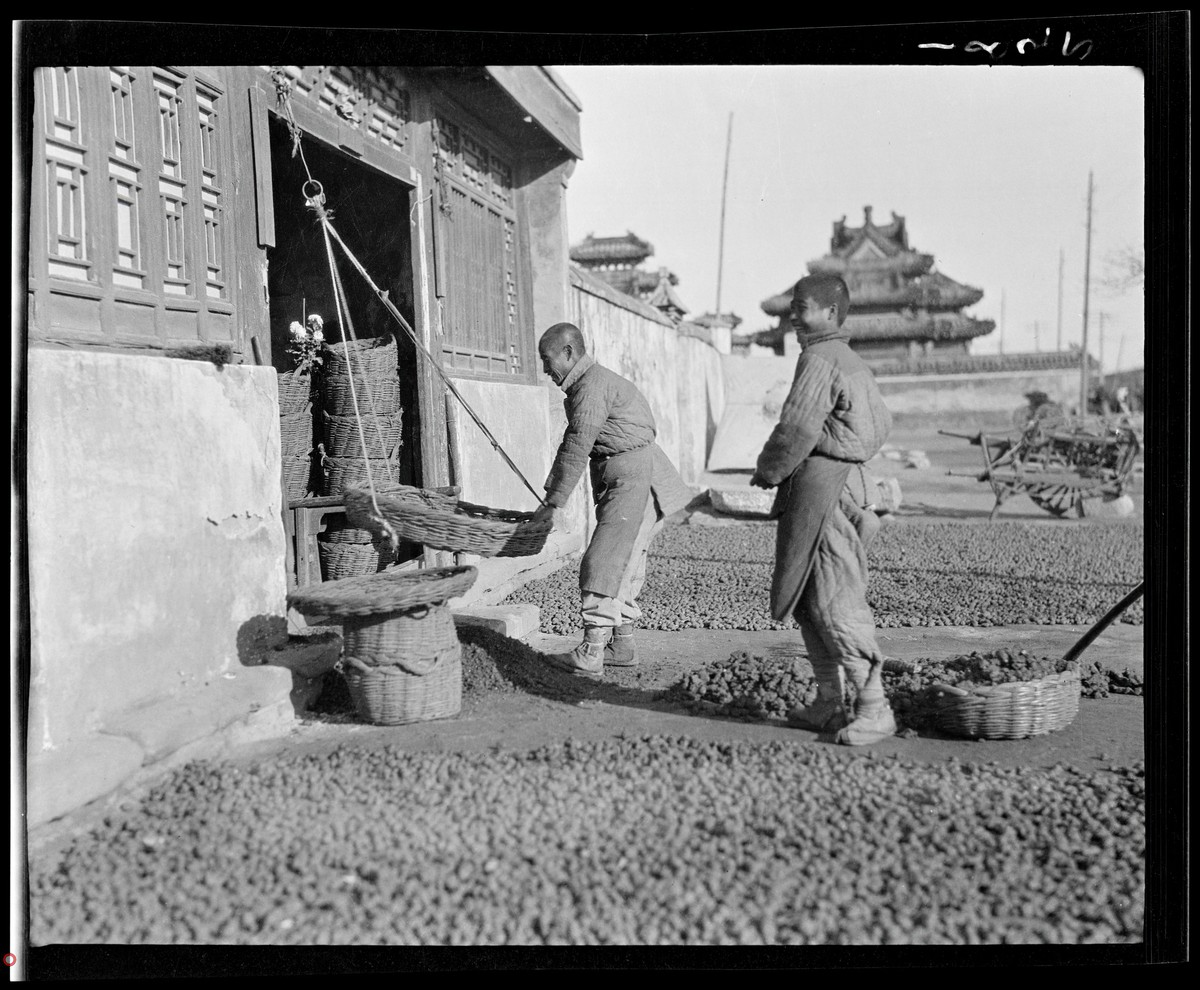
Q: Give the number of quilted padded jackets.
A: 2